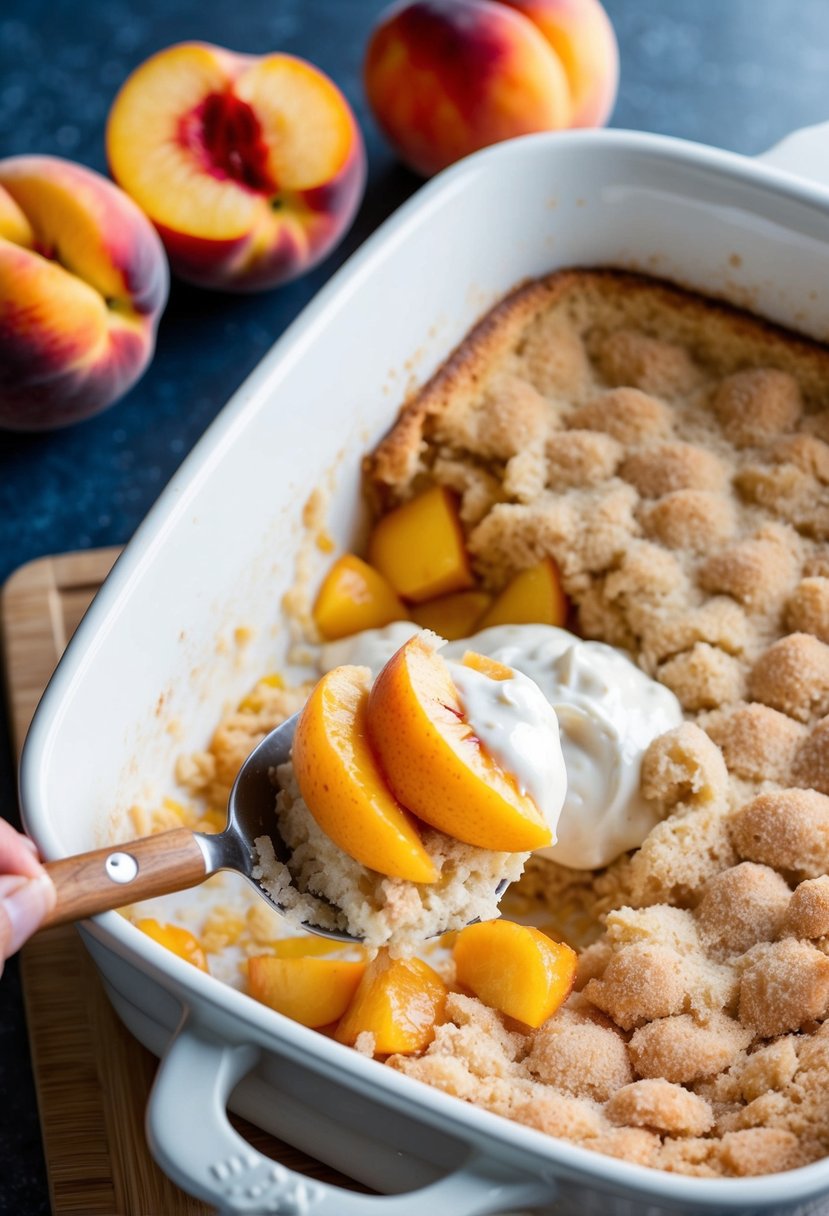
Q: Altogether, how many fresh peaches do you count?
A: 3